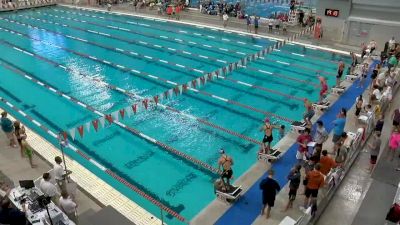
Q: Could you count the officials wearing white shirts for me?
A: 3